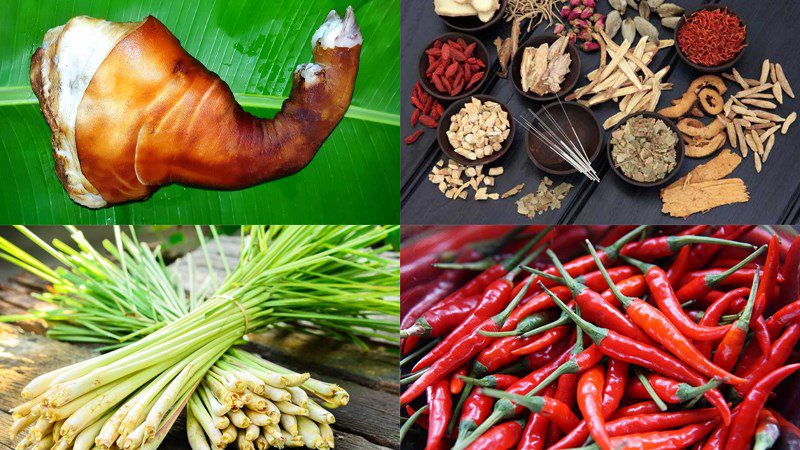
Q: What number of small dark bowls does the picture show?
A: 7